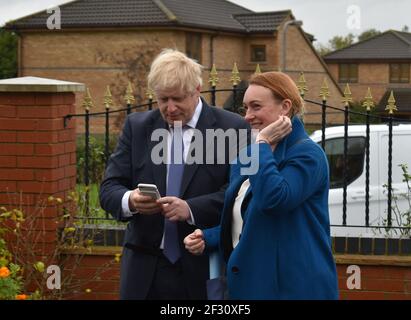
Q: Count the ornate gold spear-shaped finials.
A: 12